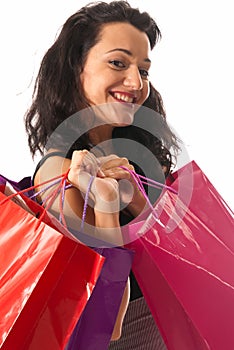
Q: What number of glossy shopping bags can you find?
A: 3